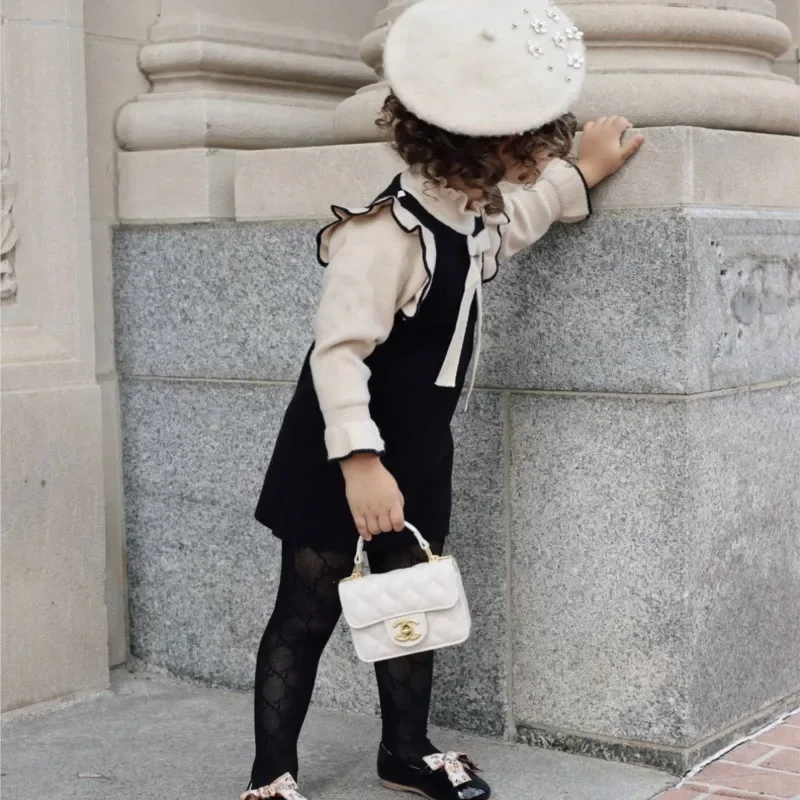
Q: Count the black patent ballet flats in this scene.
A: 2